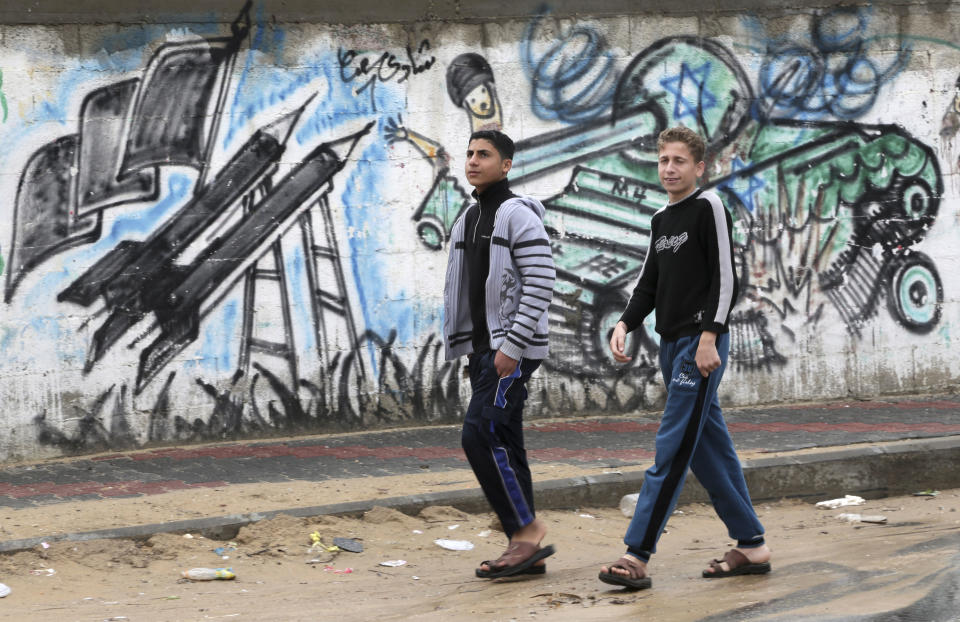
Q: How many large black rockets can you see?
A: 2